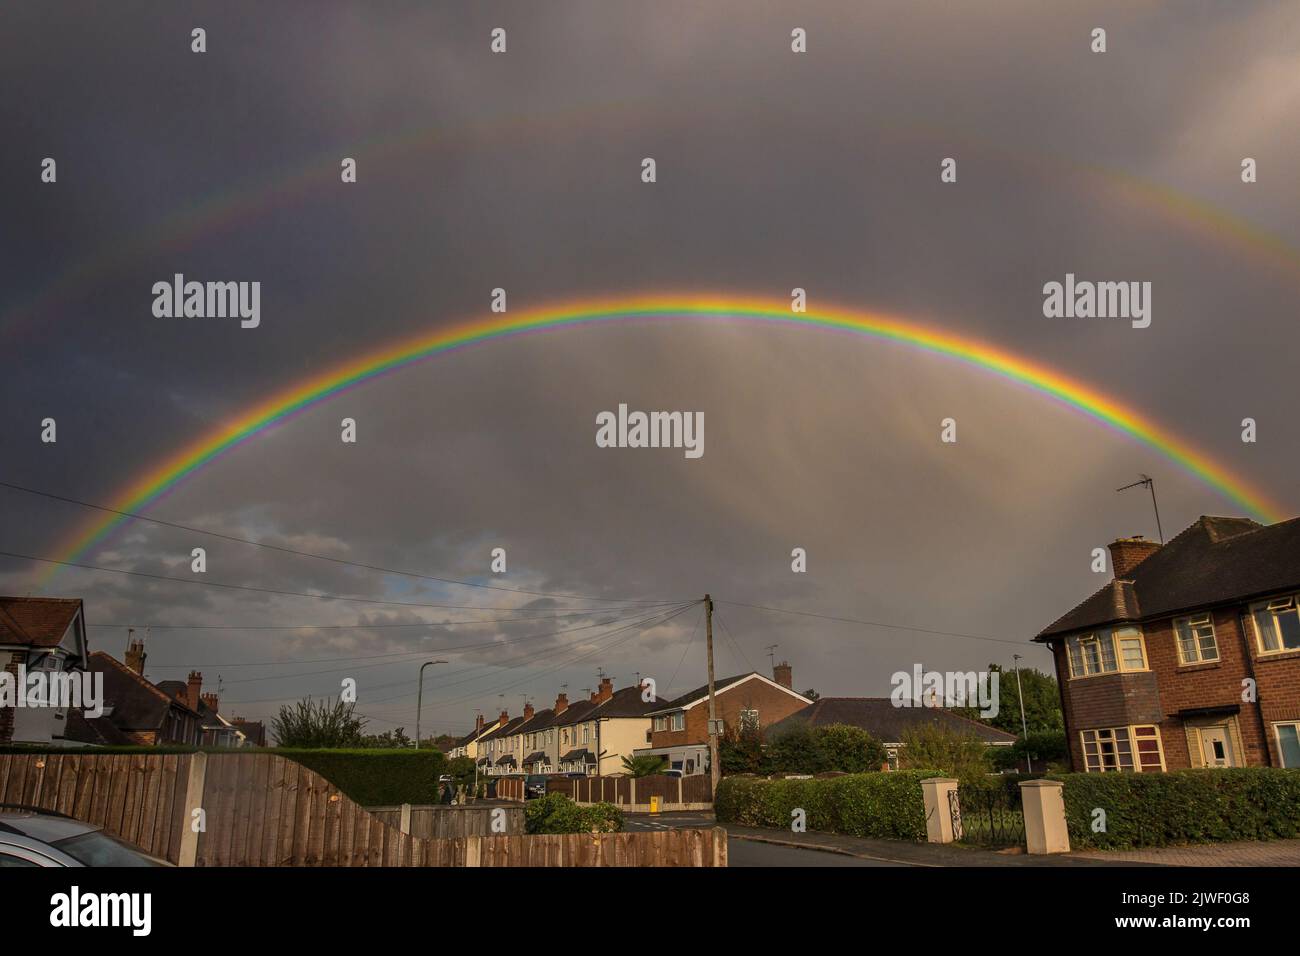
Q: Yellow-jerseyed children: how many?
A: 0